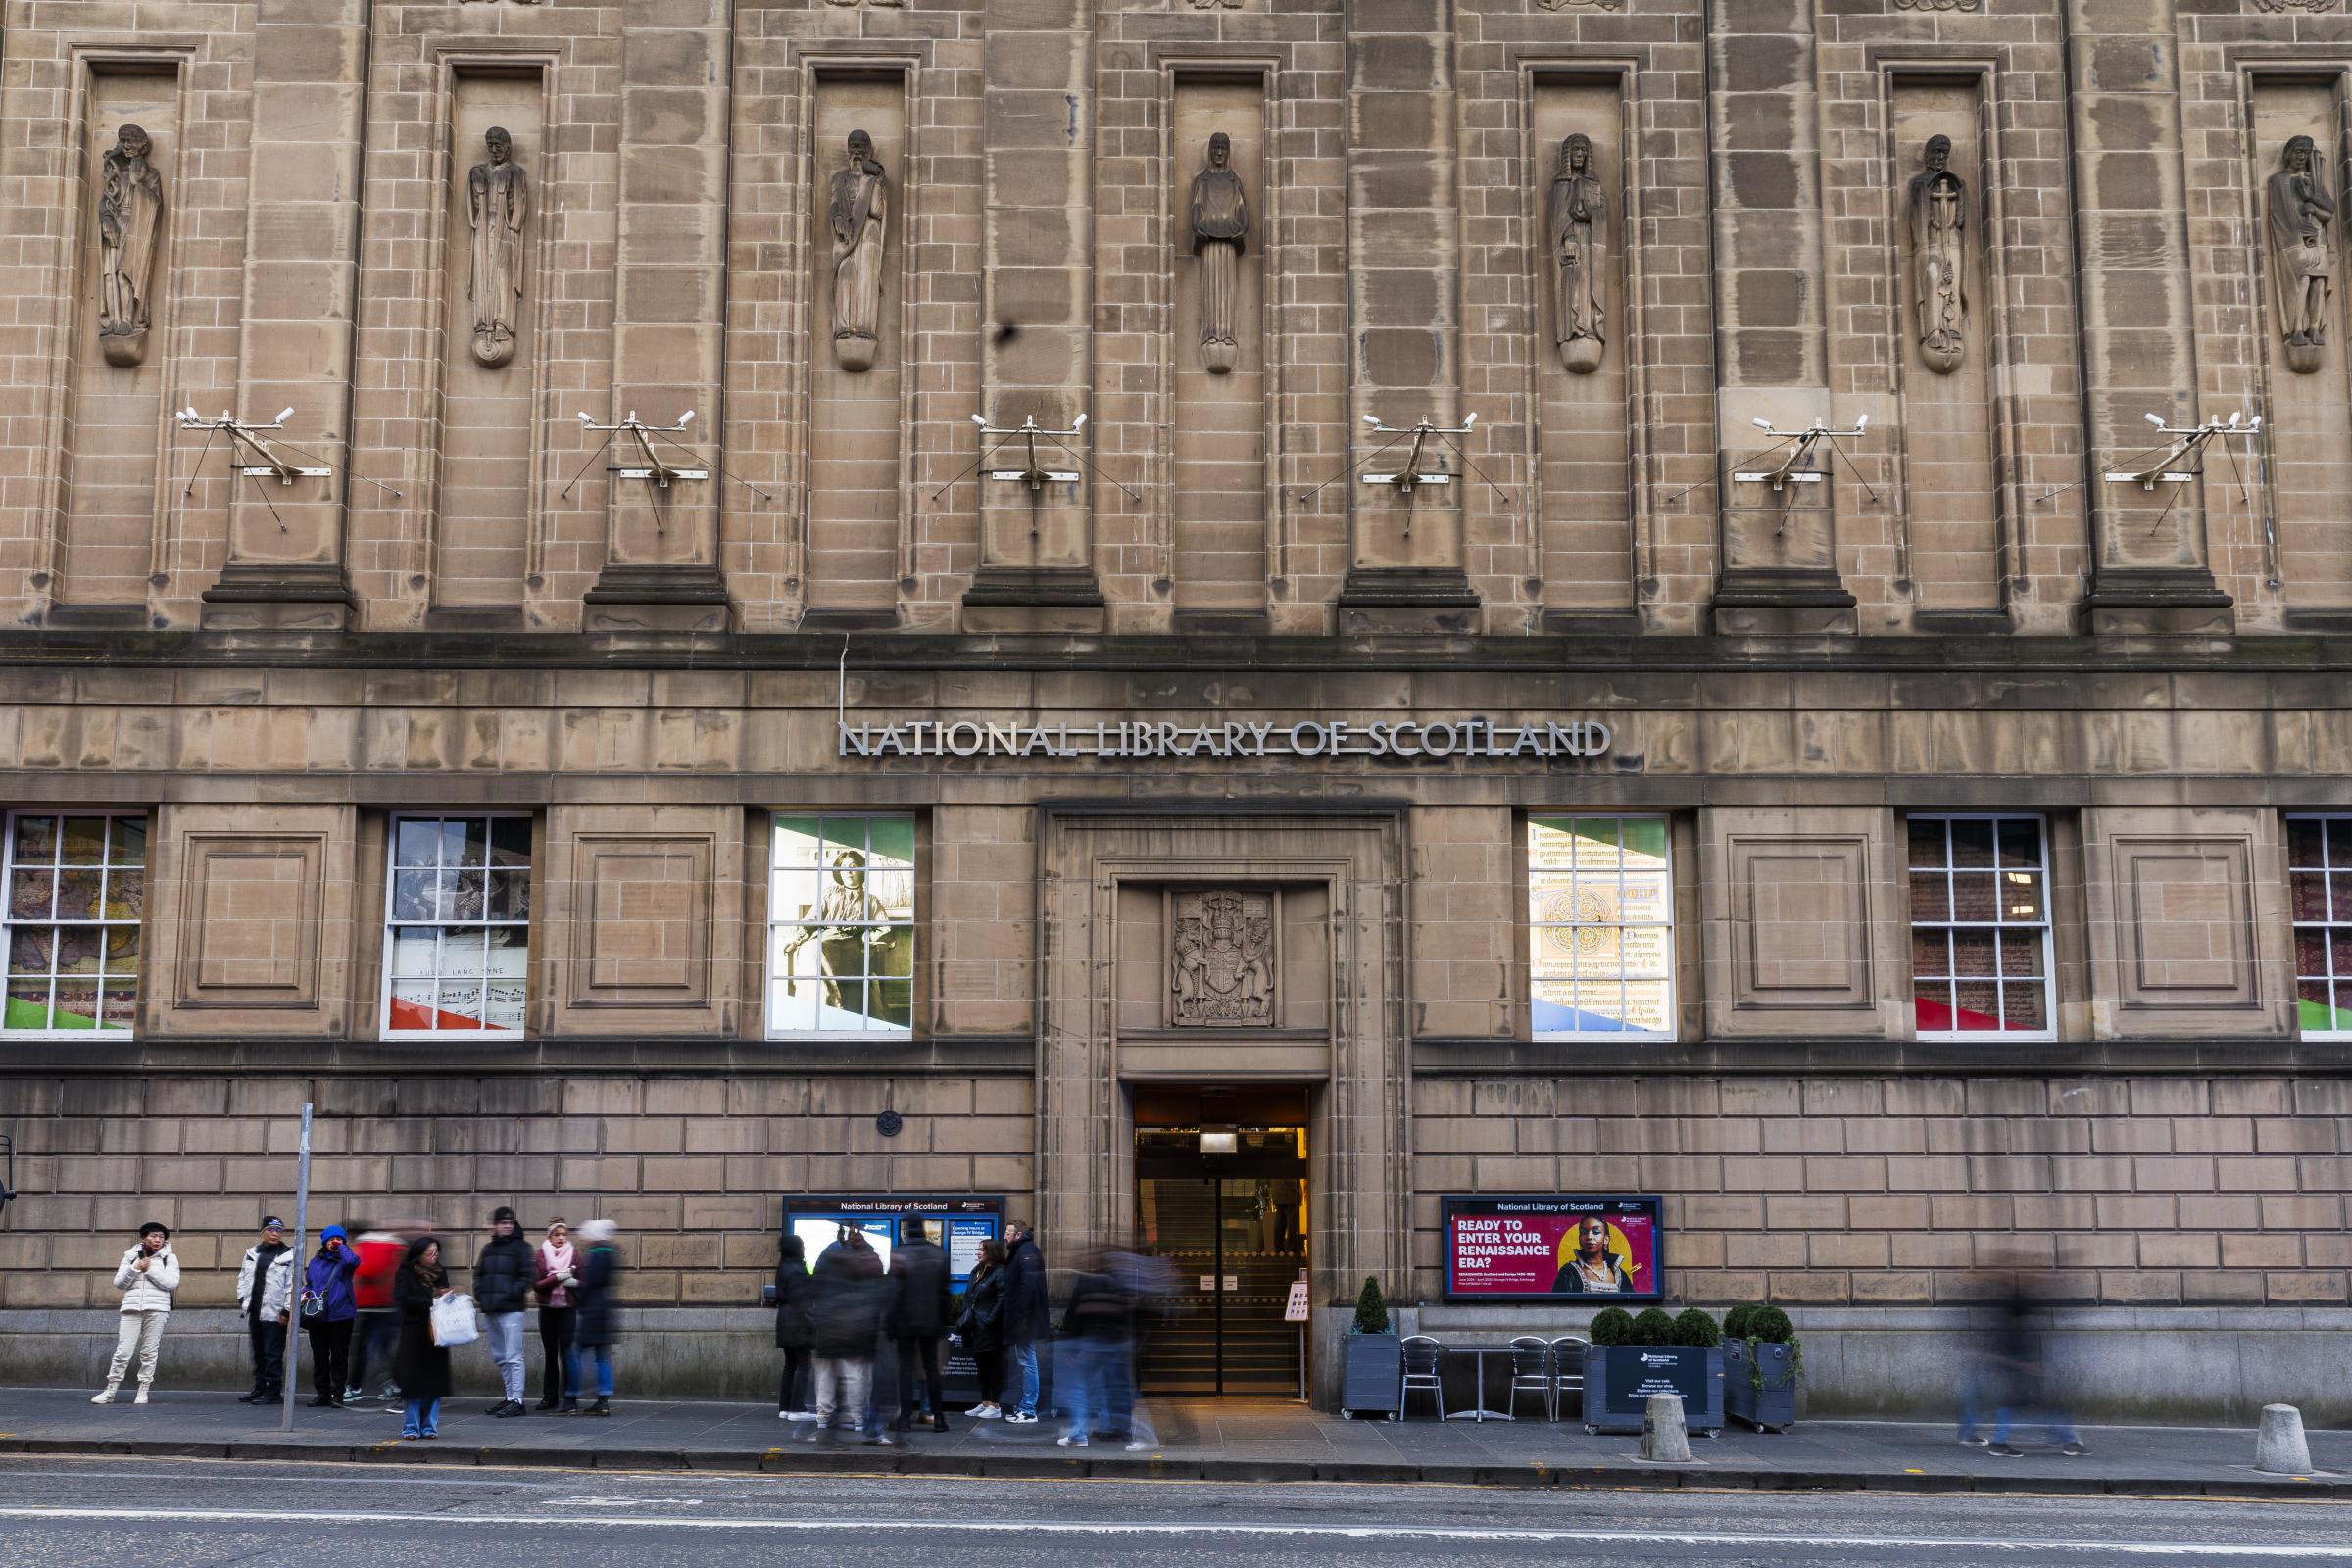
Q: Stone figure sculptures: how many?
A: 7